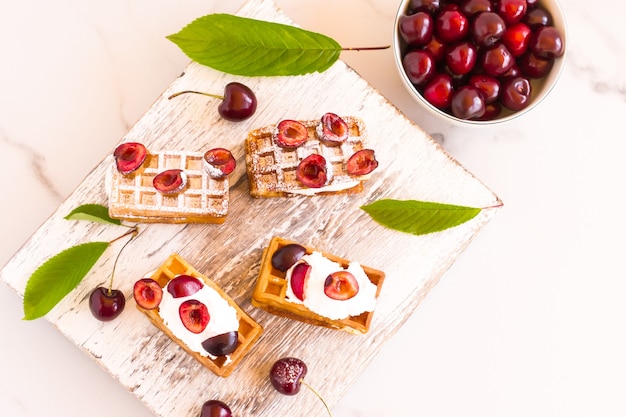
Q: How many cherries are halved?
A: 14